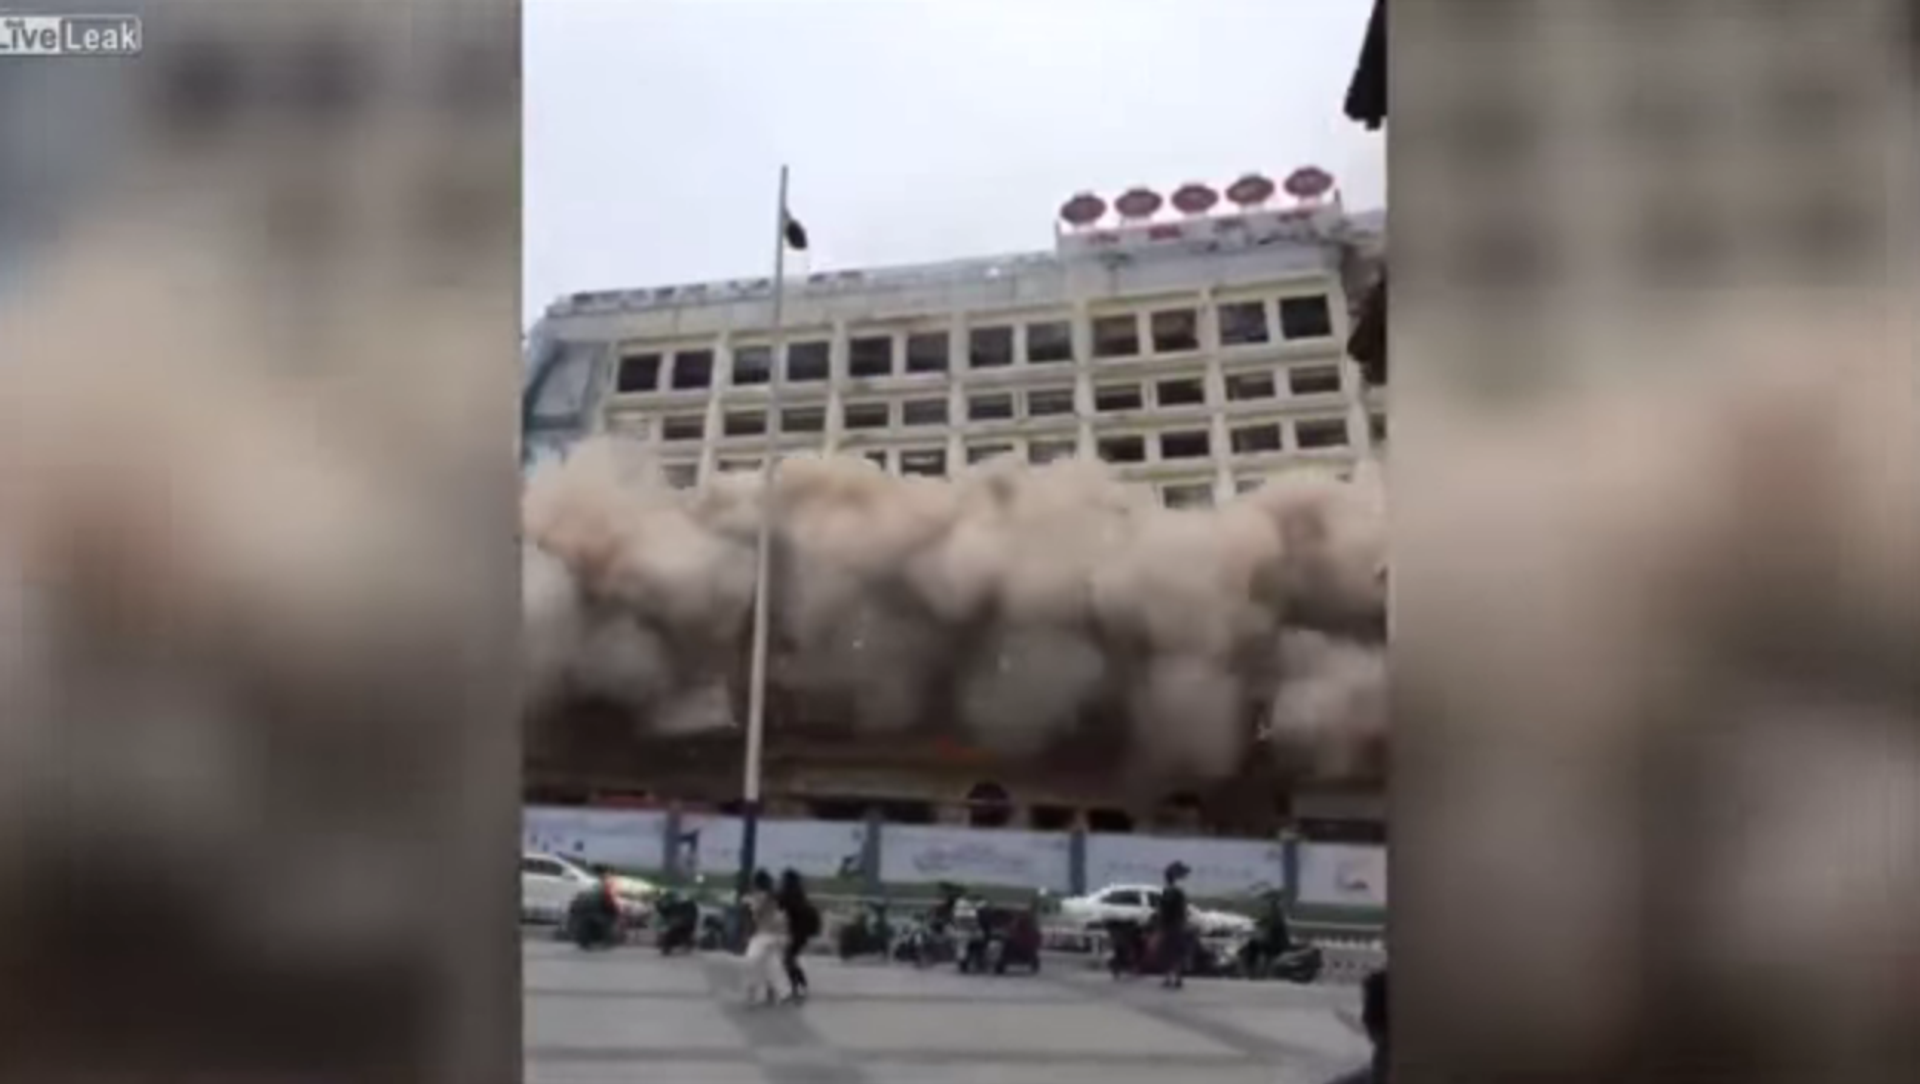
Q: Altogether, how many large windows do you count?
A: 12